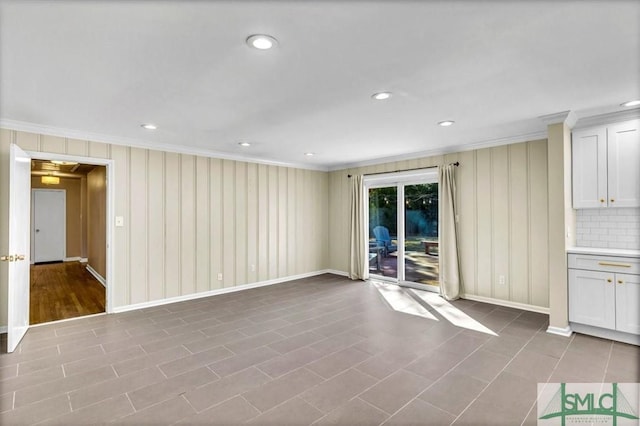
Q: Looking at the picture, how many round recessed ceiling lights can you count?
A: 7